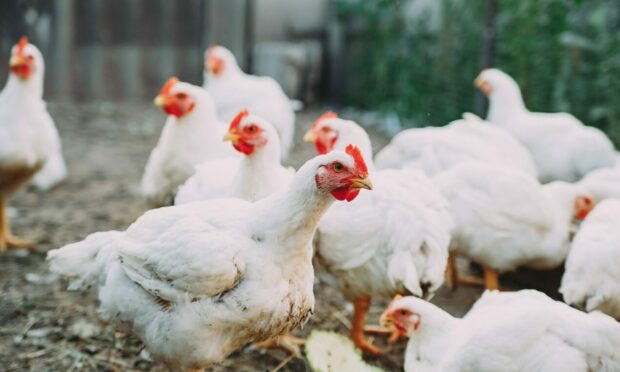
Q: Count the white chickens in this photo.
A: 12